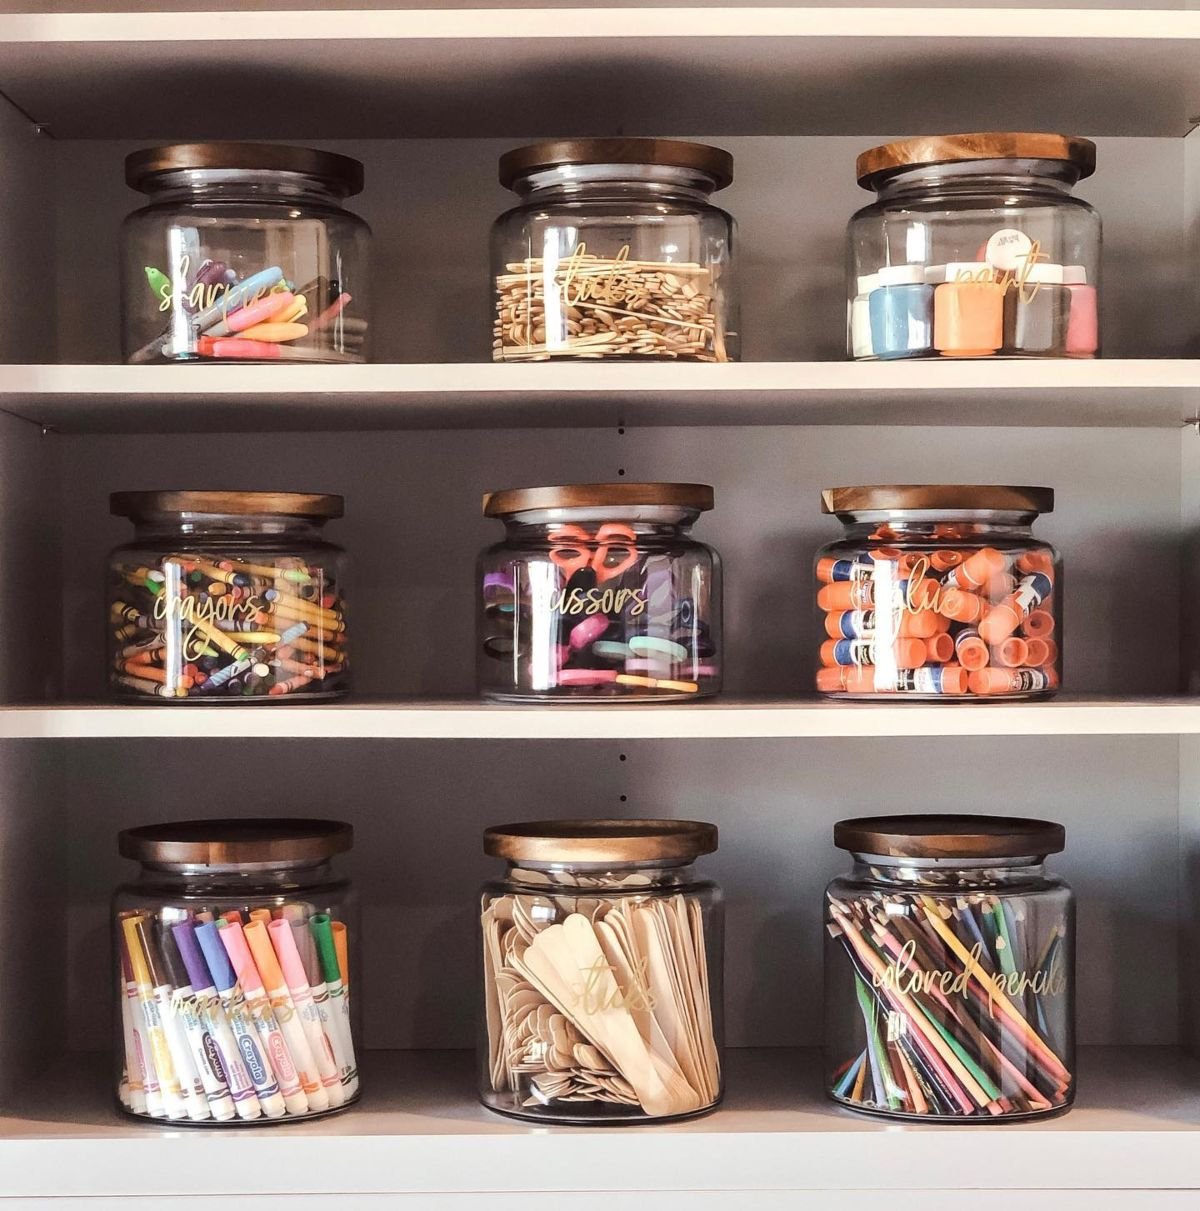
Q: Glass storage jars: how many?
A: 9